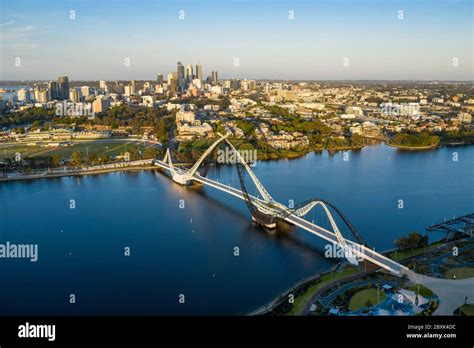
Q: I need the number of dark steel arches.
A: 2